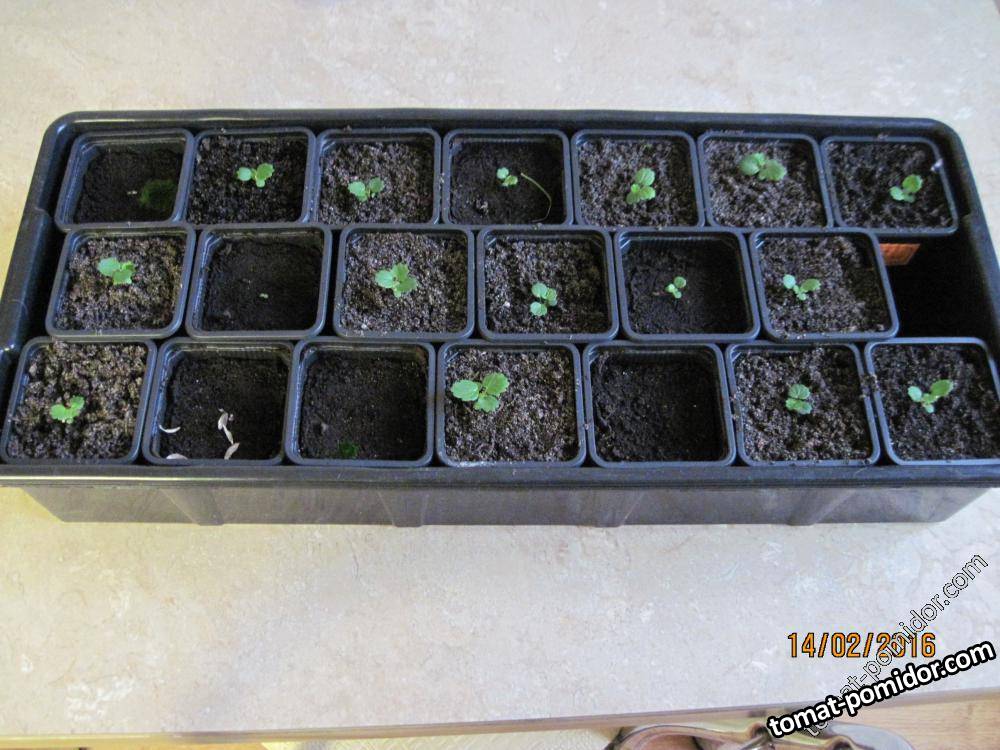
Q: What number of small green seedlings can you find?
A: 15